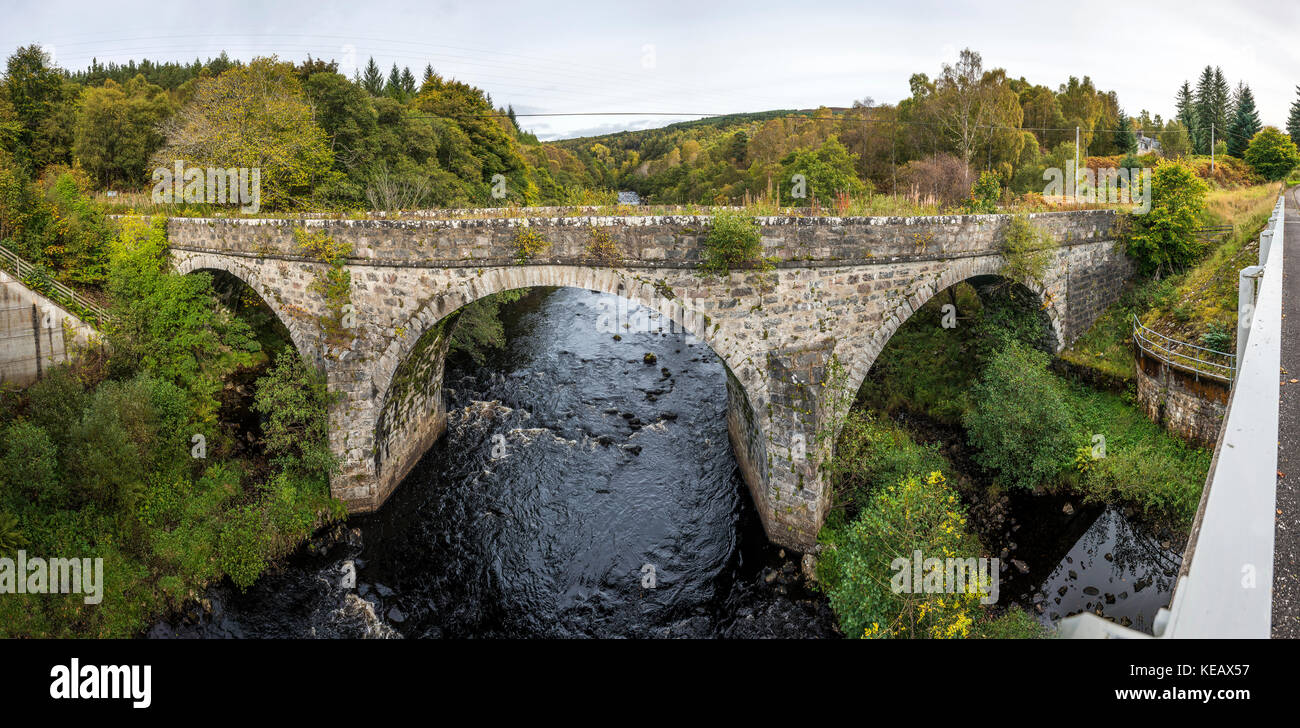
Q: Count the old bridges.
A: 1